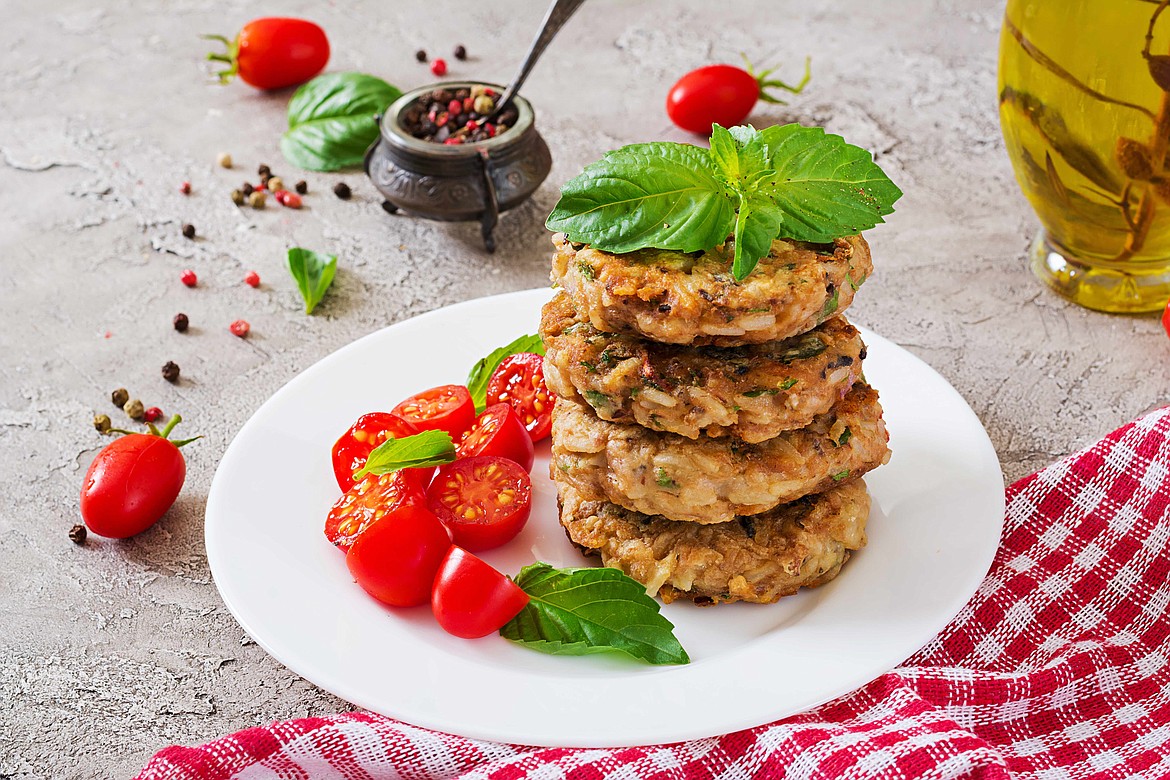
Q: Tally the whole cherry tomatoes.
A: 3